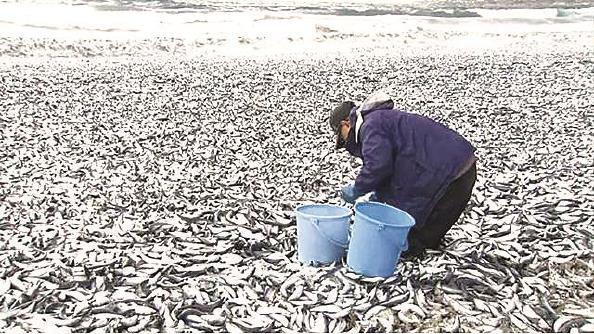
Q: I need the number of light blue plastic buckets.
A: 2